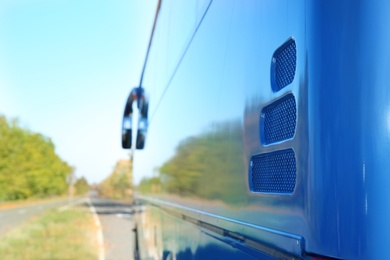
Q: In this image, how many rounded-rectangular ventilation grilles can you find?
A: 3